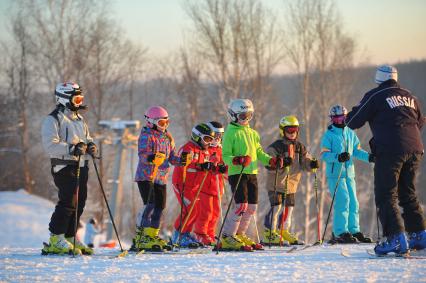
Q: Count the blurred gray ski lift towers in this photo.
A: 1